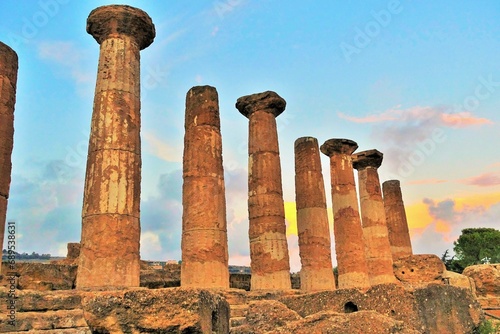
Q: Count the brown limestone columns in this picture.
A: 8